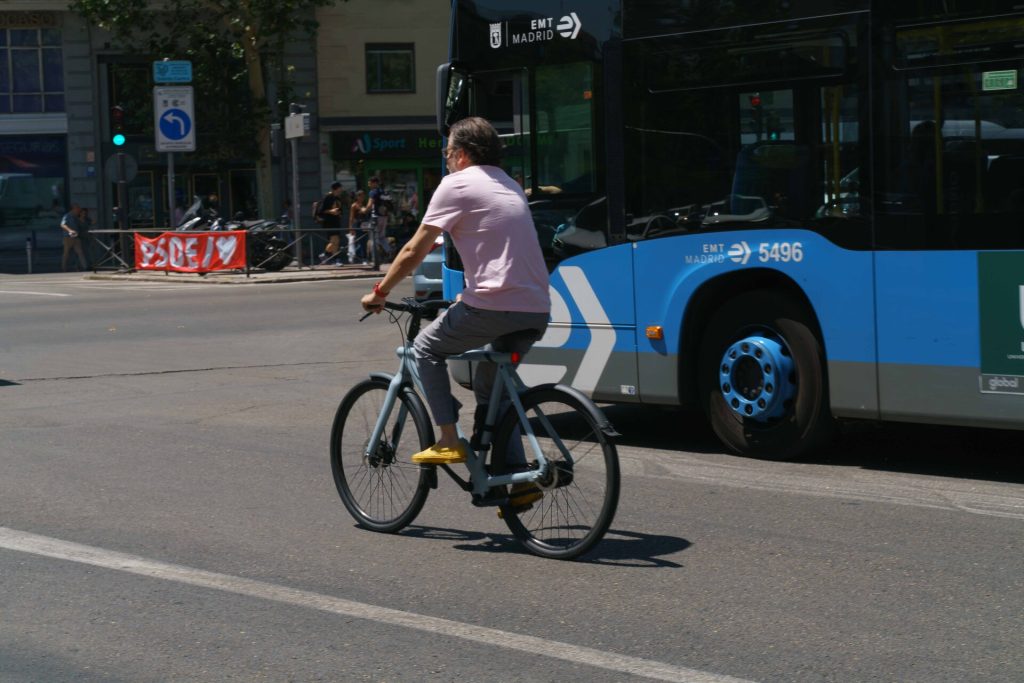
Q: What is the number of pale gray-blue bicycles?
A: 1